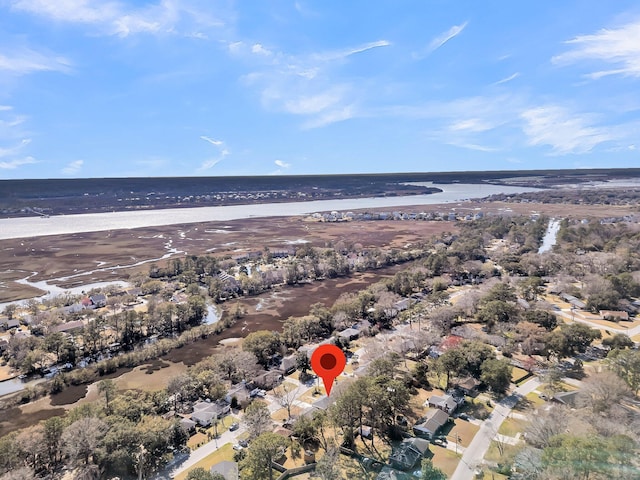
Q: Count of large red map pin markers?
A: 1